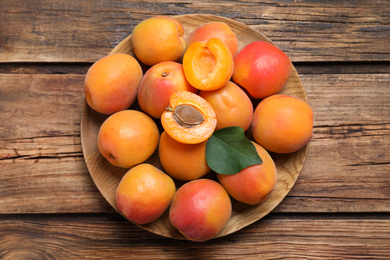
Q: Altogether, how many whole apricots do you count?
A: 12